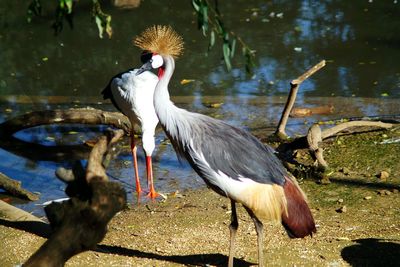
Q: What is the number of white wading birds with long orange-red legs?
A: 1